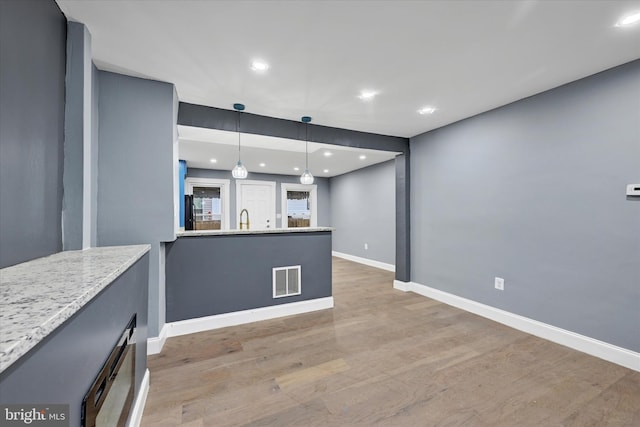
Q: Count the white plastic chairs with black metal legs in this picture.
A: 0